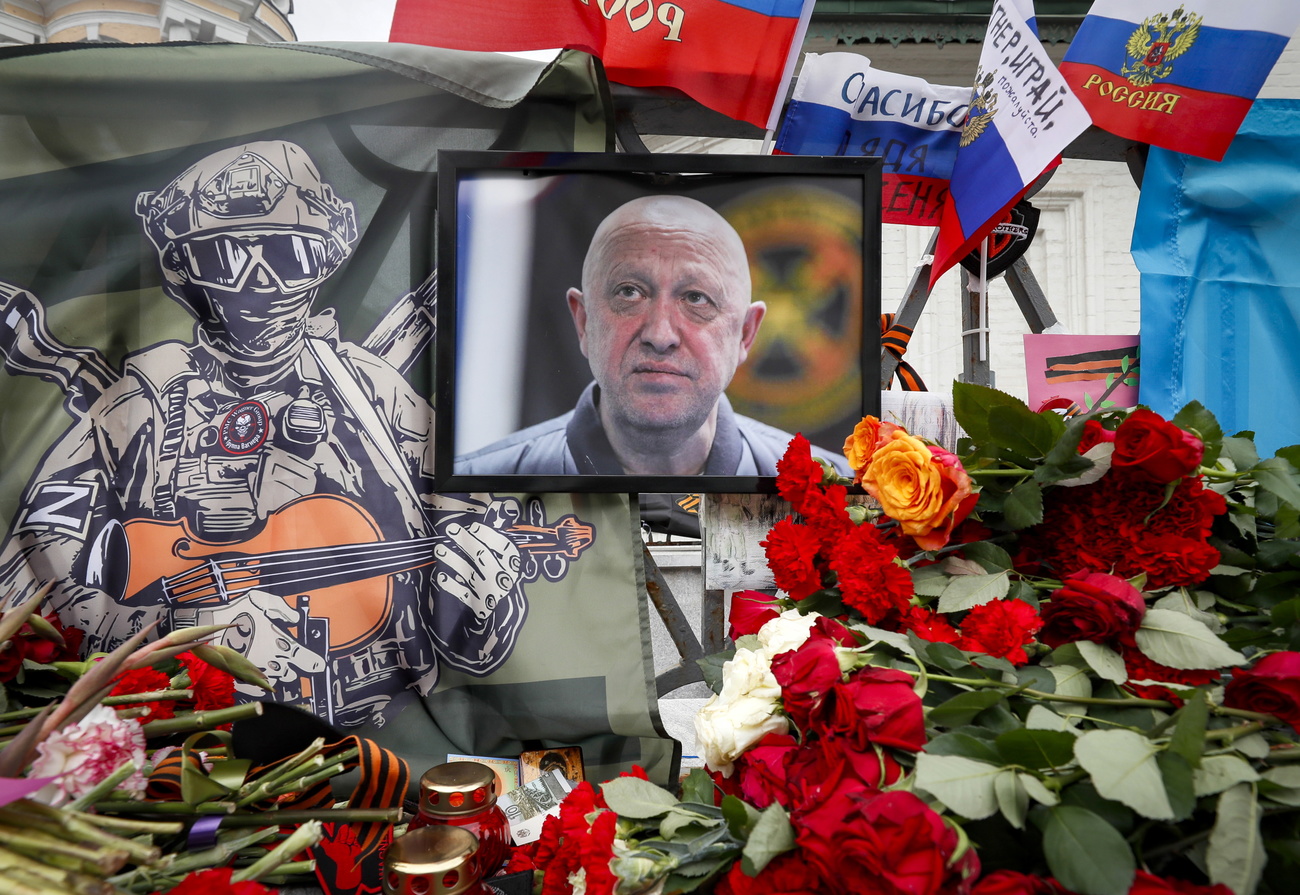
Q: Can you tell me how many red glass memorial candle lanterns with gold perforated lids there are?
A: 2